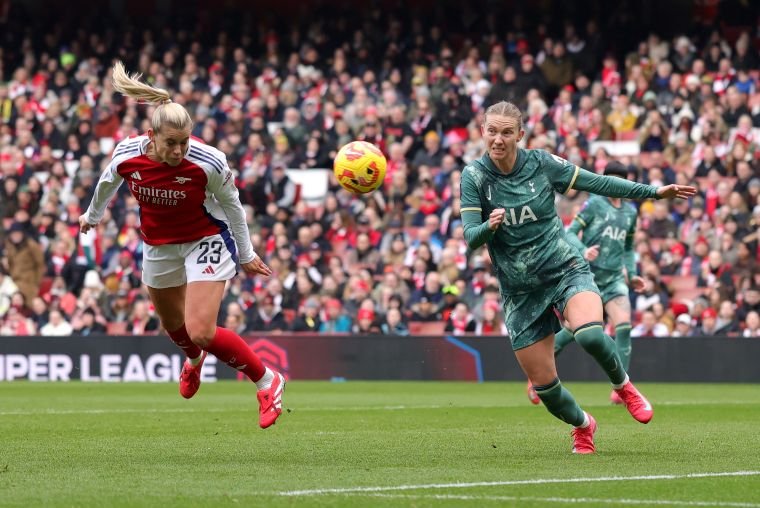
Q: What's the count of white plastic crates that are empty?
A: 0